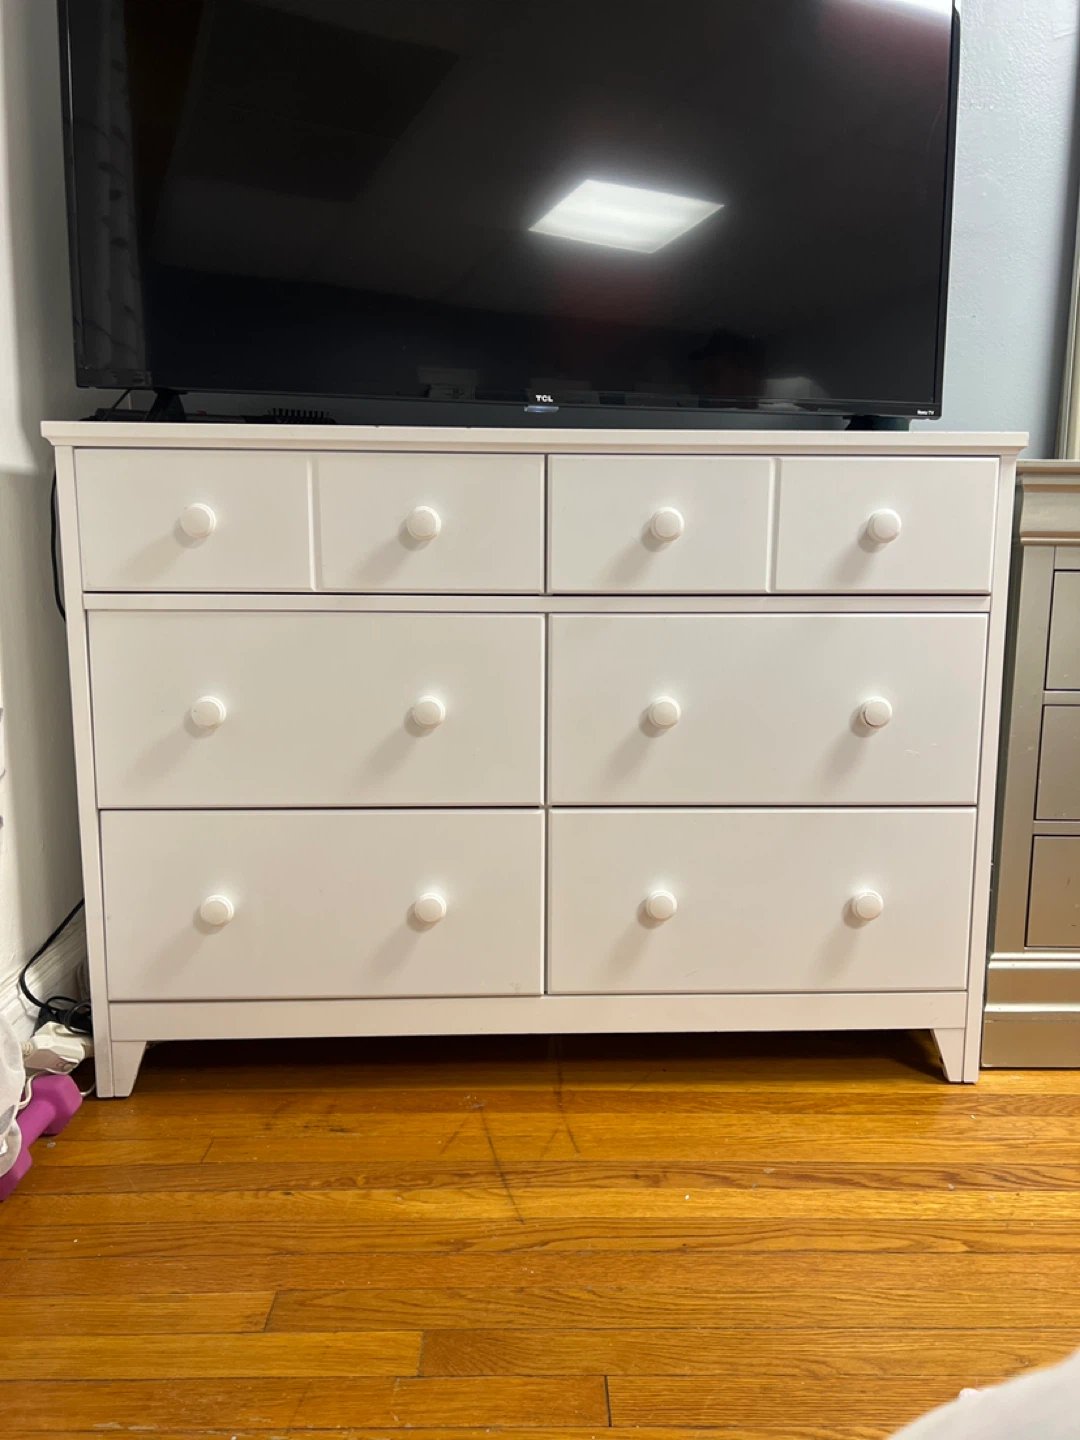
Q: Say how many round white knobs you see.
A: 12